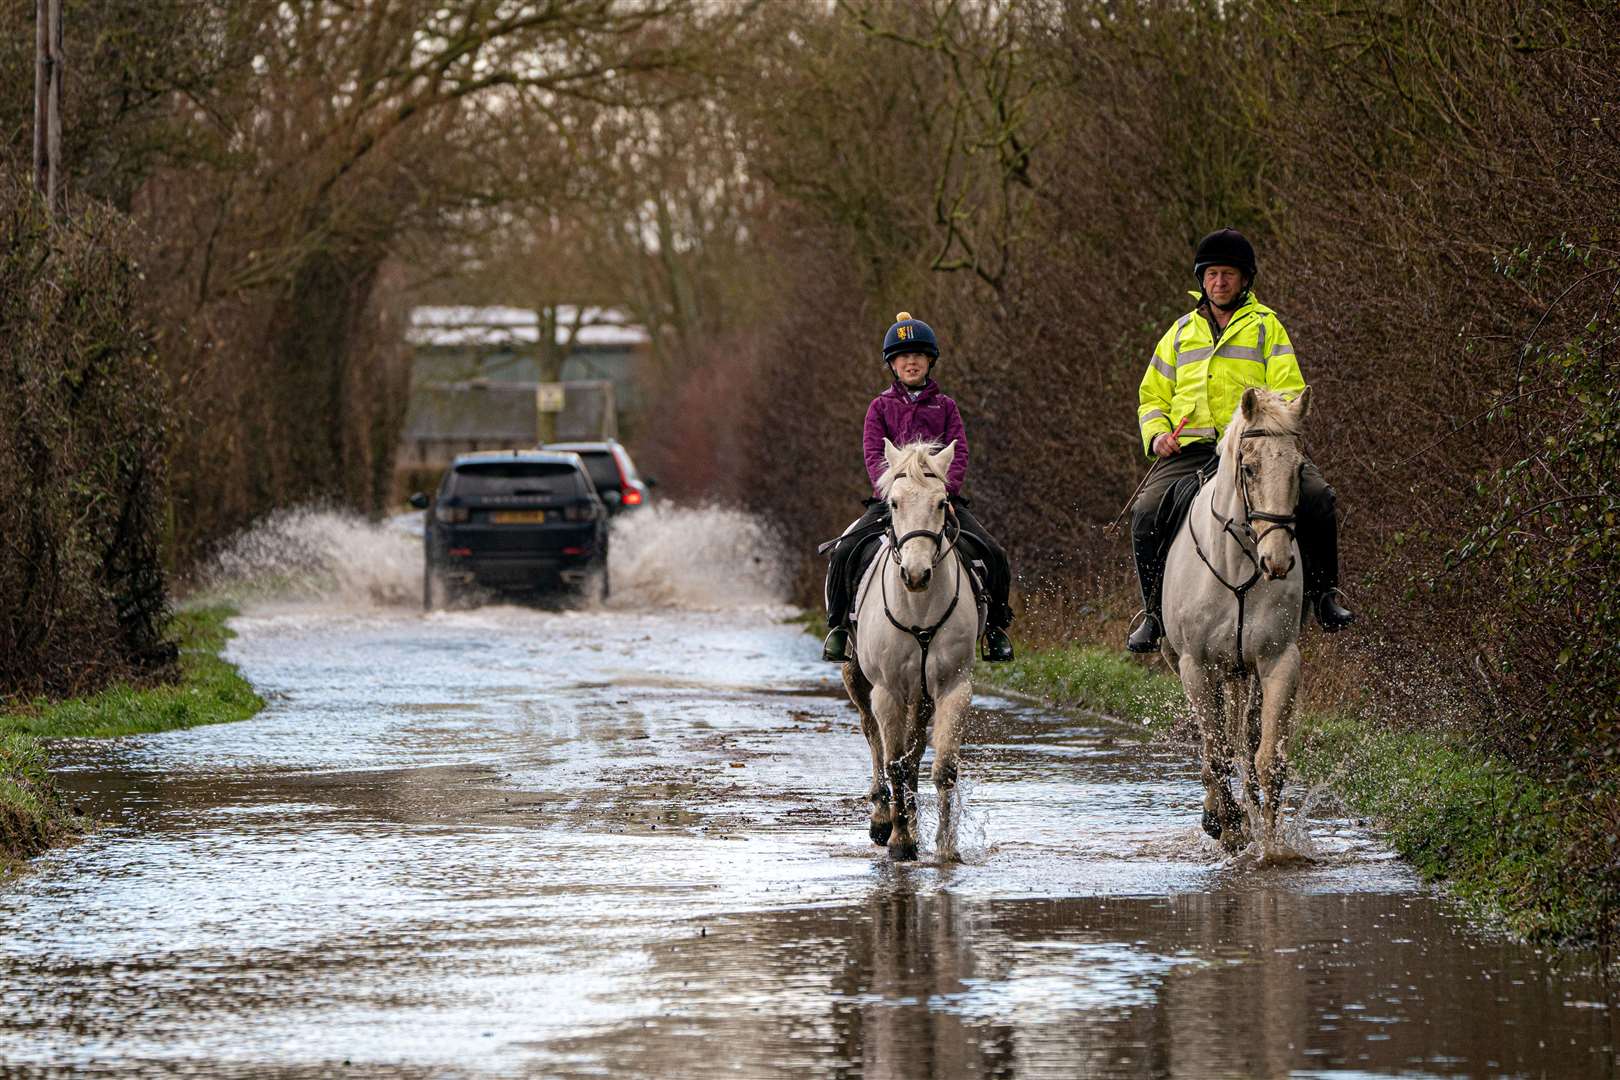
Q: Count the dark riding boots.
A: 4